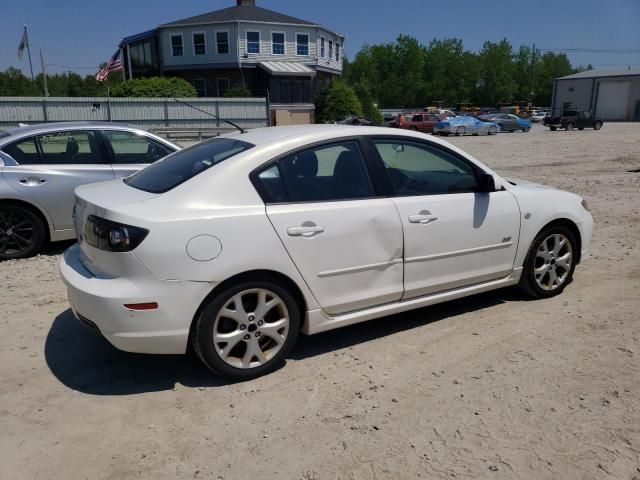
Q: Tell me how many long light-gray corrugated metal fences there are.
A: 1